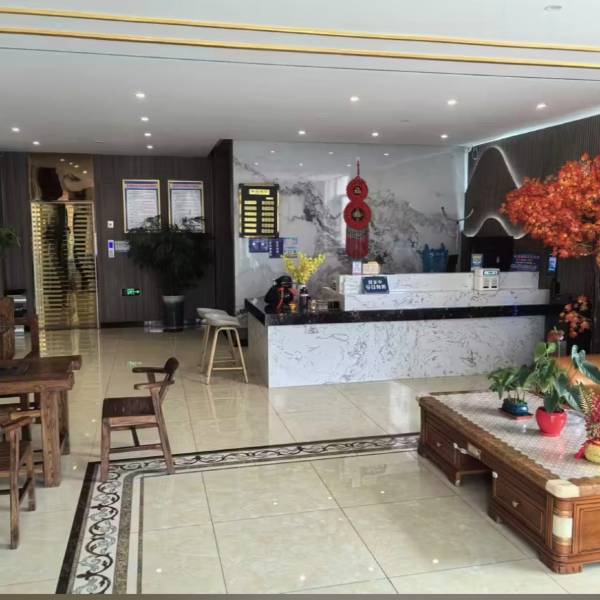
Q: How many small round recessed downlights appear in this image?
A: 12